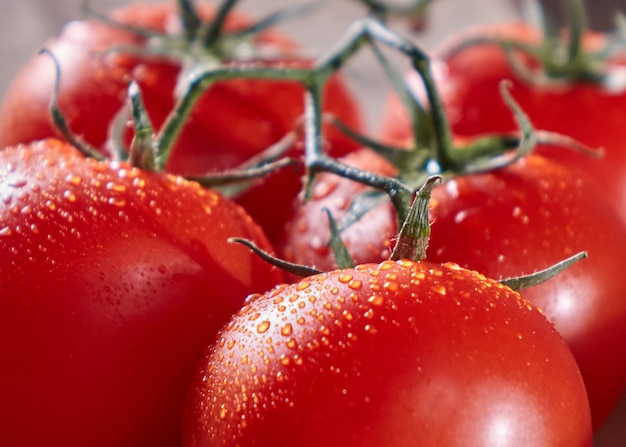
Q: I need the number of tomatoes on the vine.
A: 5